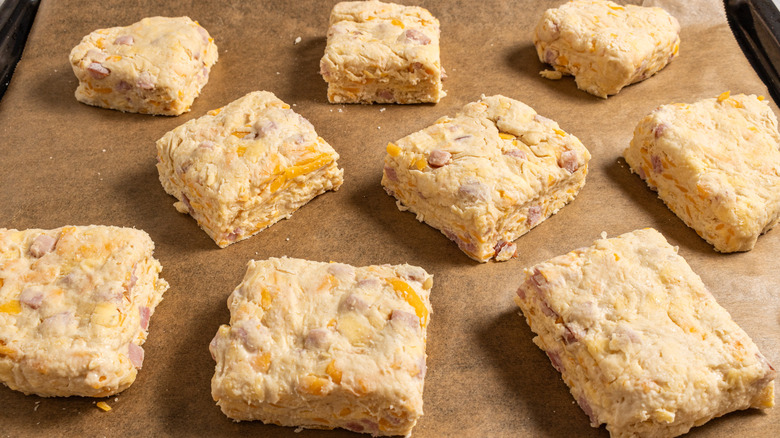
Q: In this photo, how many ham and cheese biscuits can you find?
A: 9